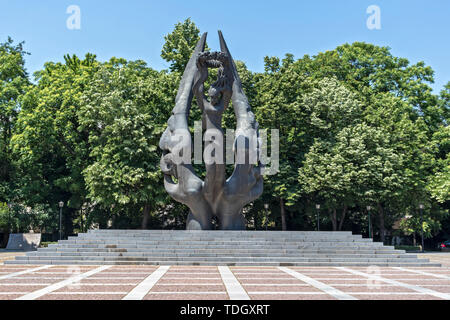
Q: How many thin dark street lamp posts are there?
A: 5